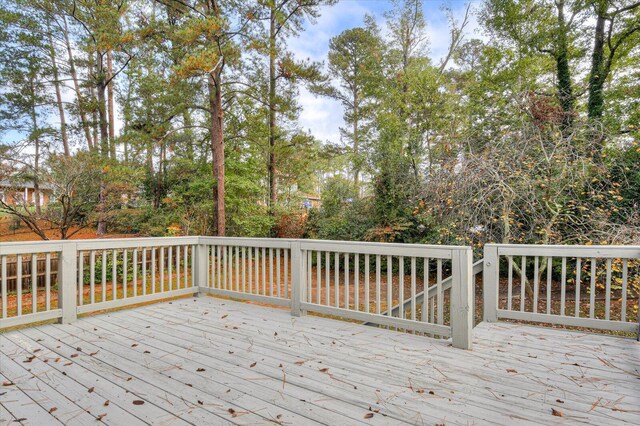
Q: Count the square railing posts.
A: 5